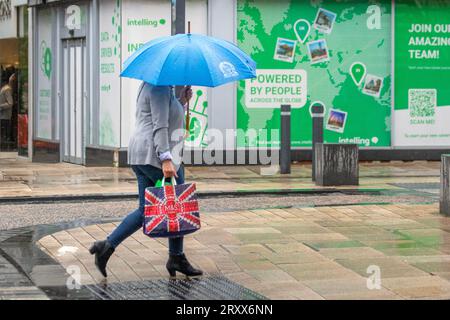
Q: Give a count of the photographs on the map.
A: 5